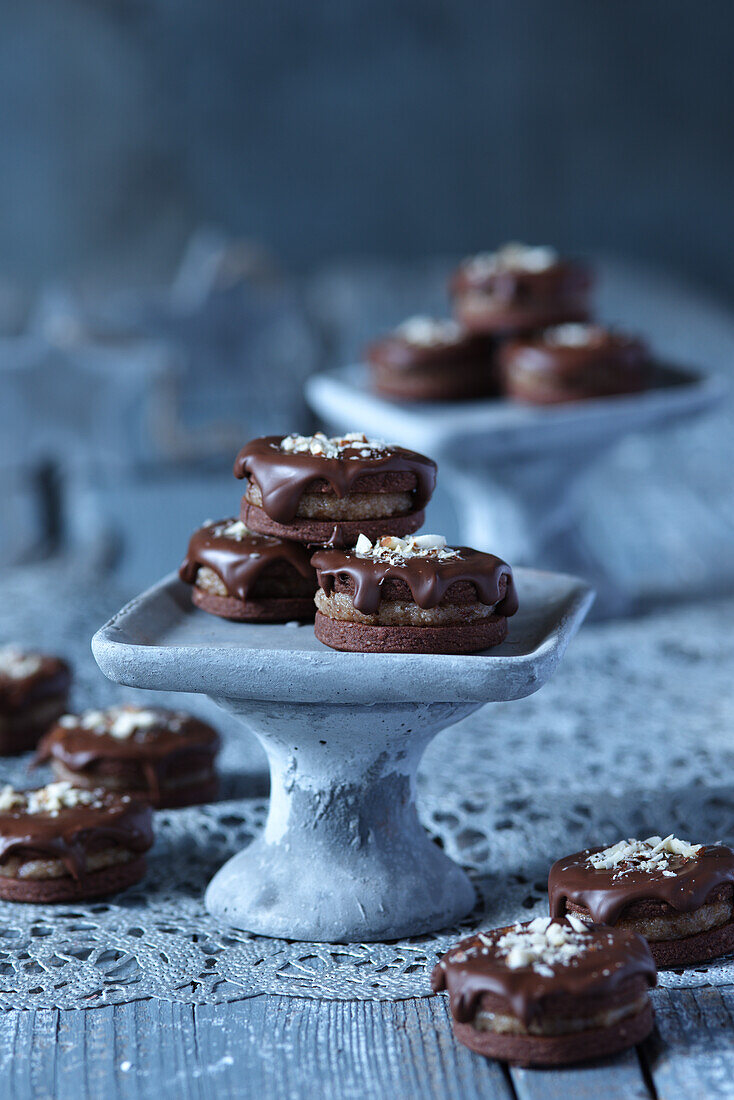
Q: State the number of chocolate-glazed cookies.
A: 11